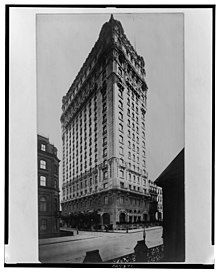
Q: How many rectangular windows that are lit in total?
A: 3